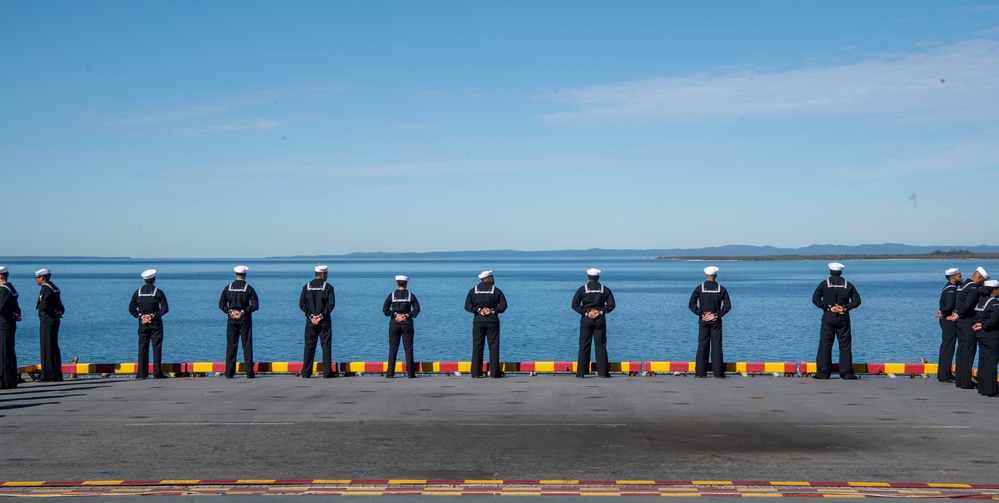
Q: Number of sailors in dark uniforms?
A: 13